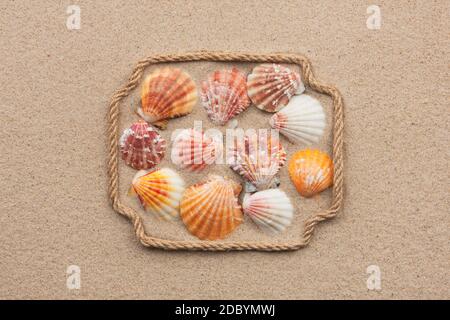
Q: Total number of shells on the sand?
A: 11